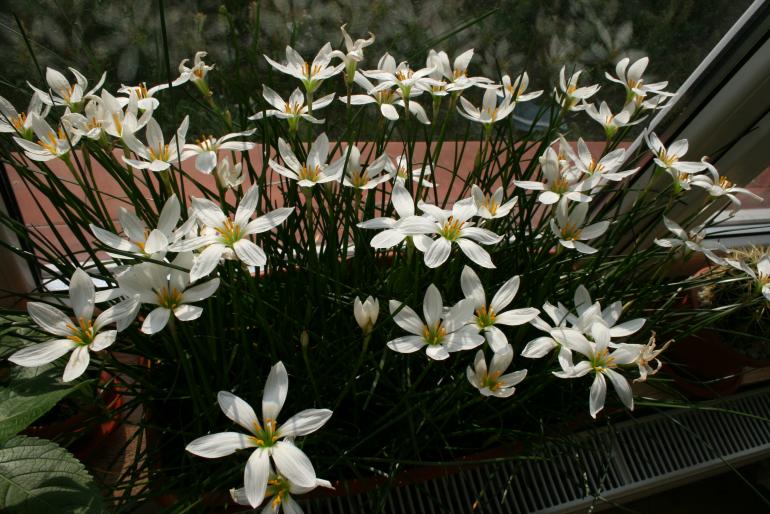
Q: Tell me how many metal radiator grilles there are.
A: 1